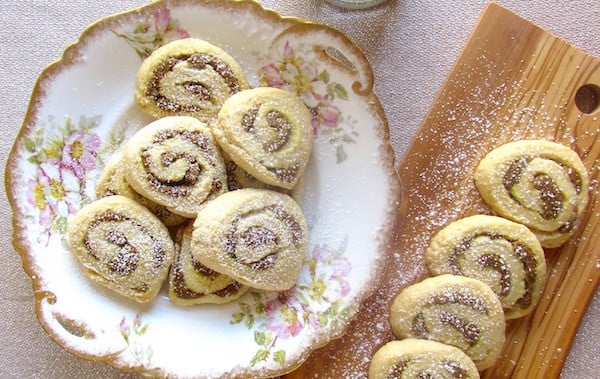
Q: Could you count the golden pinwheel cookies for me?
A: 12